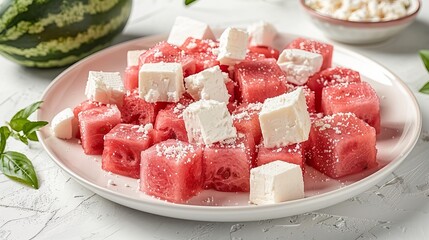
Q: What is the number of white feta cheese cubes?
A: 12